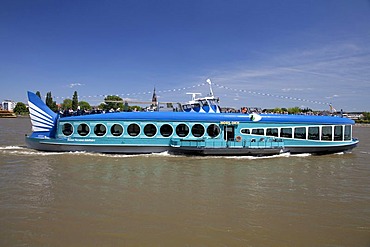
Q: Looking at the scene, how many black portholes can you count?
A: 10